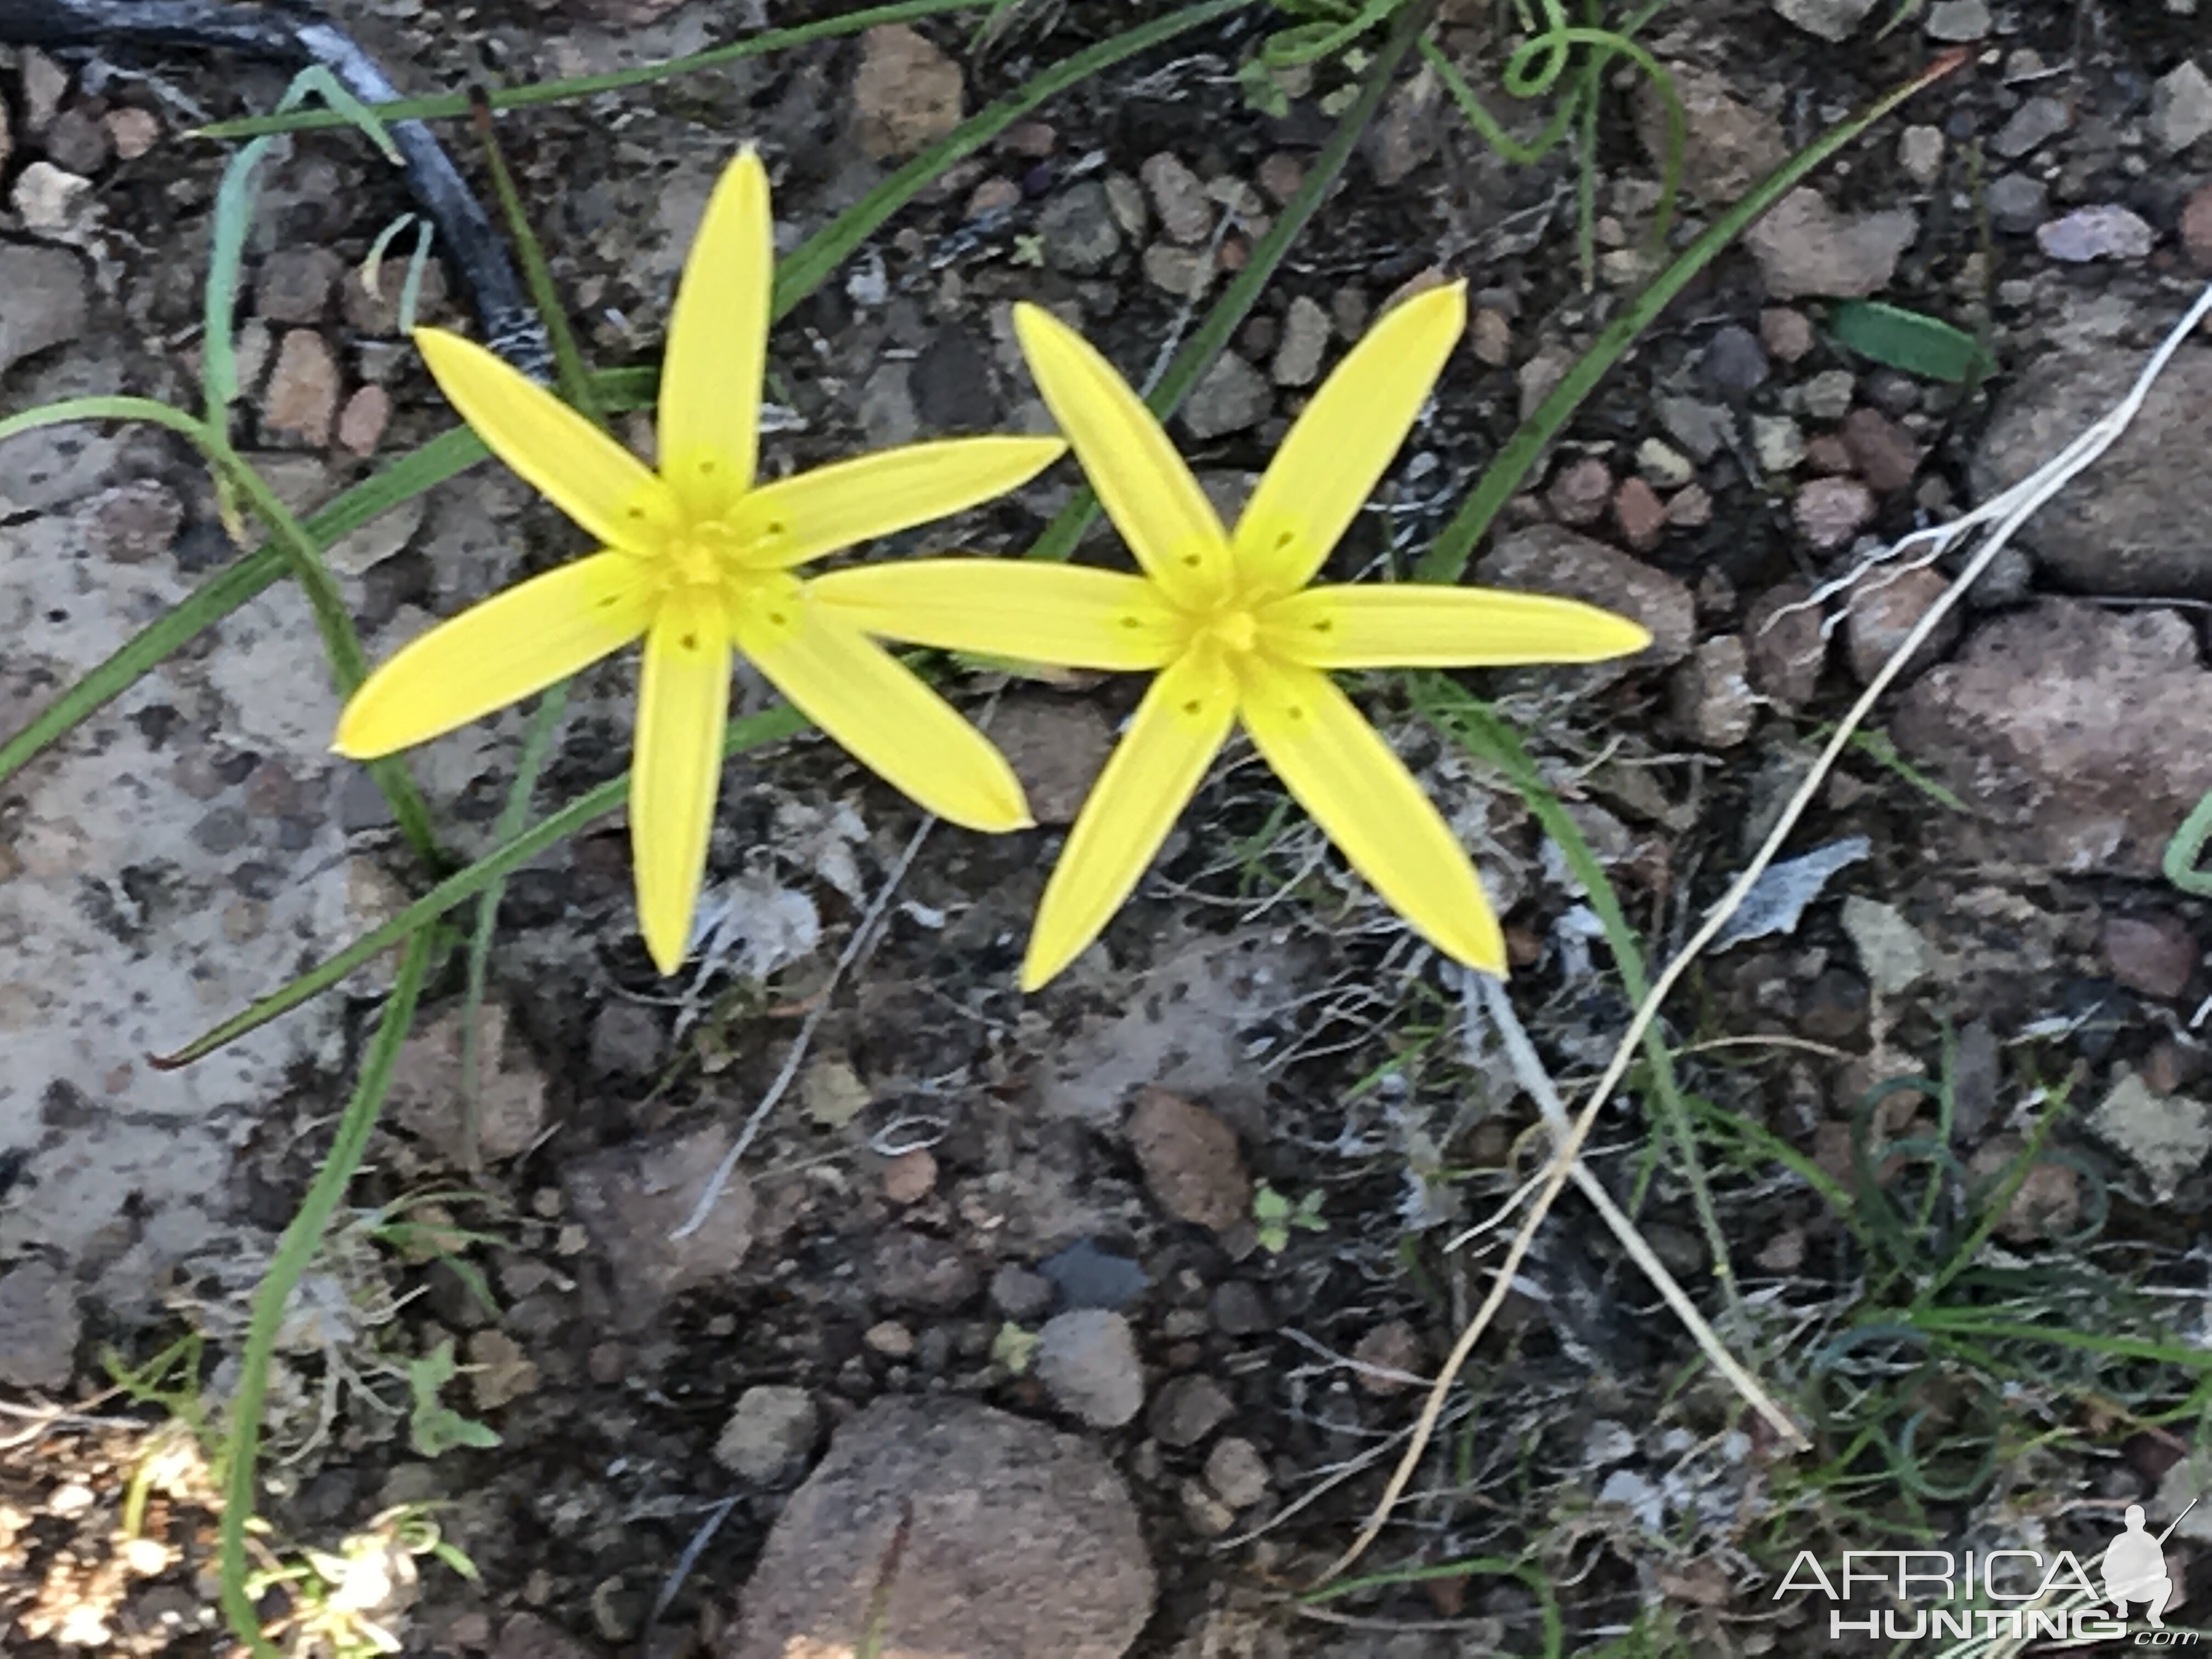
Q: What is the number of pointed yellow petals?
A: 12